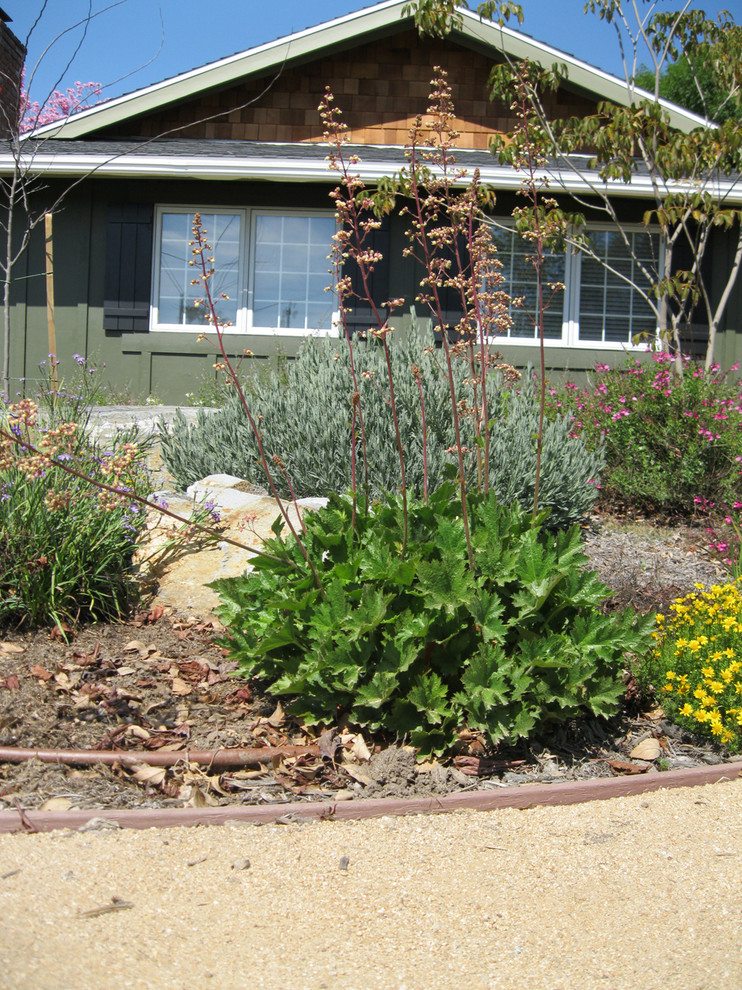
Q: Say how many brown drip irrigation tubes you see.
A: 1